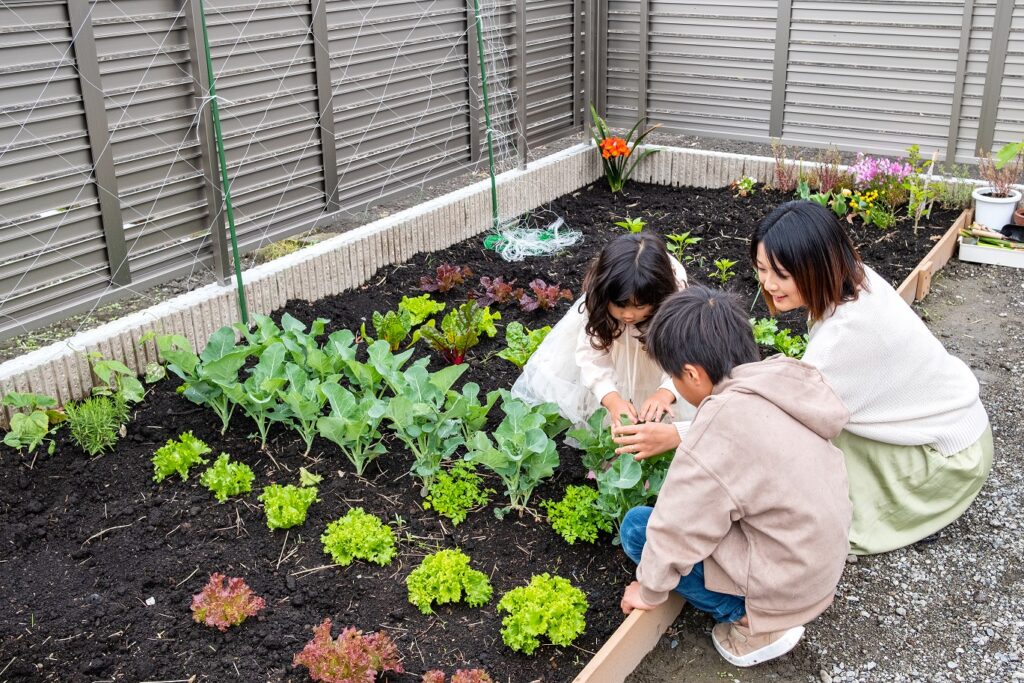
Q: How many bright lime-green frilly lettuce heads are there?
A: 6